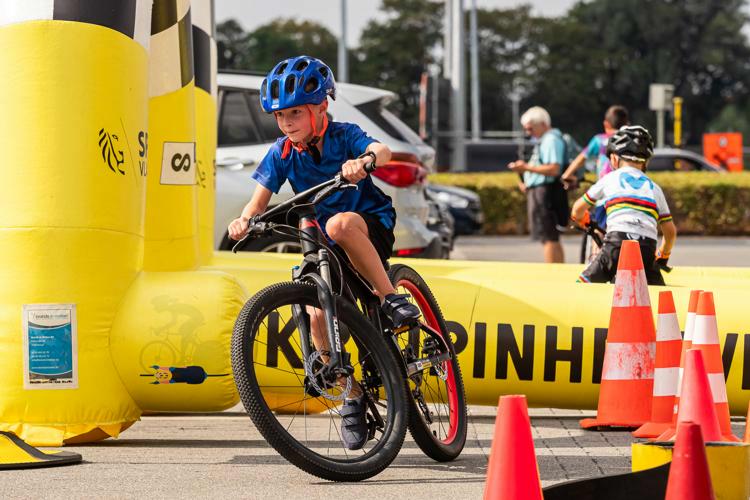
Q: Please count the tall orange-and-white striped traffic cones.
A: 4